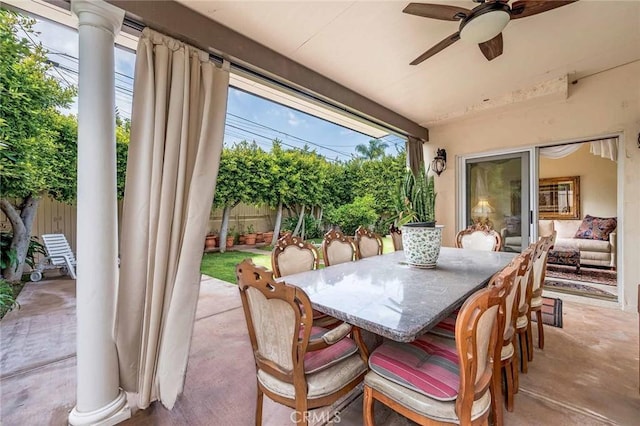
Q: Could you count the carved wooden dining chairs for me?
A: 10